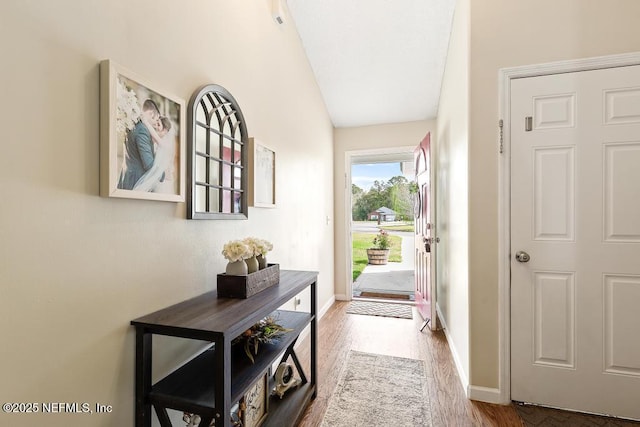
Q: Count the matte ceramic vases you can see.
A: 3